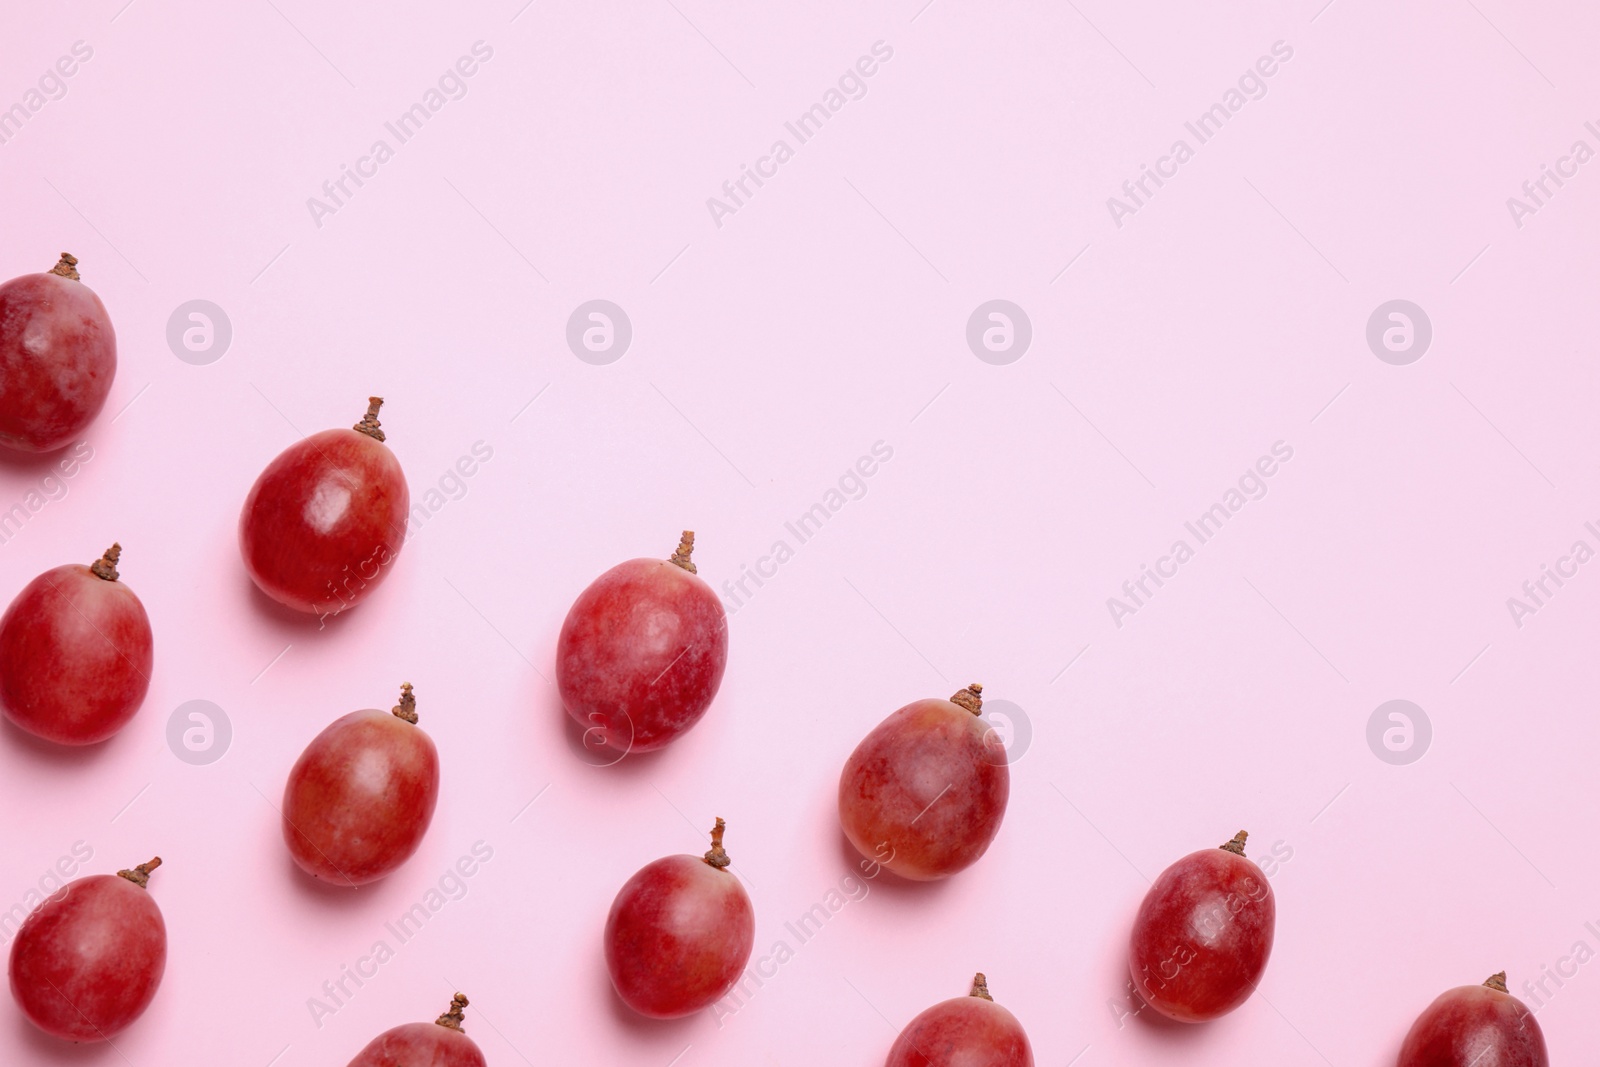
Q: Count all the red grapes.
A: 12